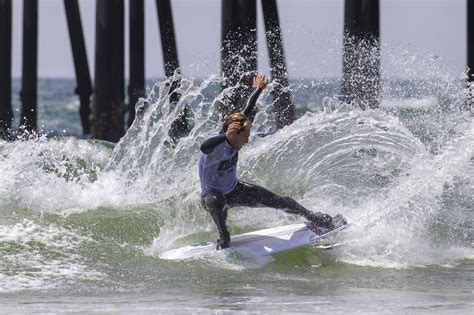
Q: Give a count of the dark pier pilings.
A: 10